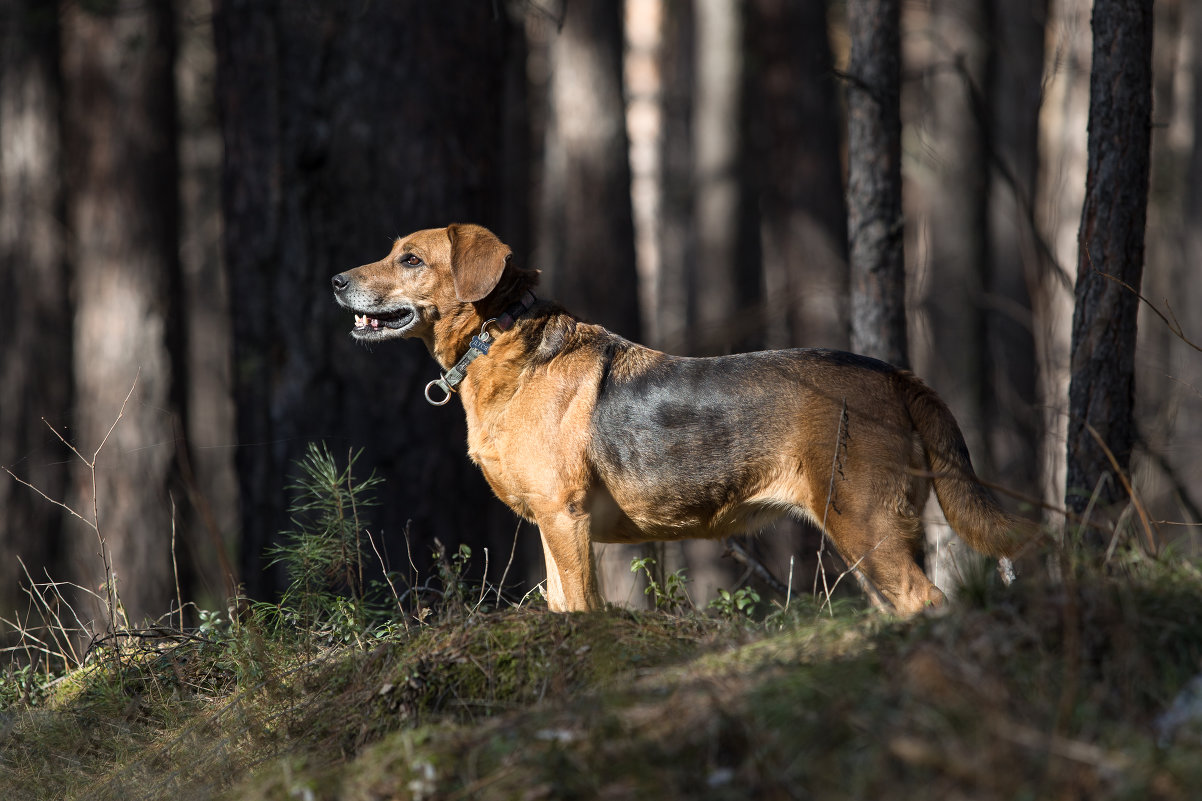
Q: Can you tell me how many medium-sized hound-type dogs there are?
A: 1